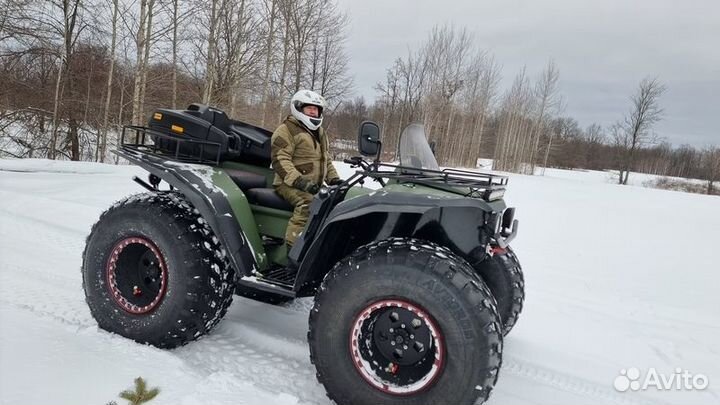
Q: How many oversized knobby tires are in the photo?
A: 3